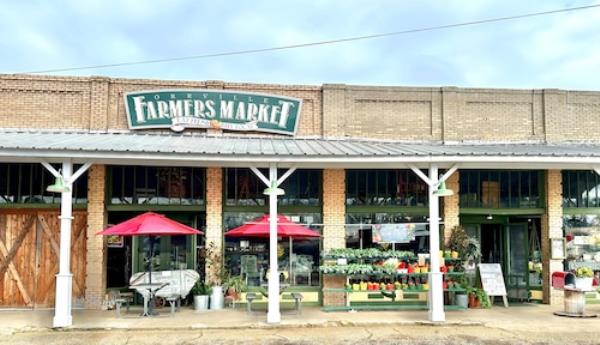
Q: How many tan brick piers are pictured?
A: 5